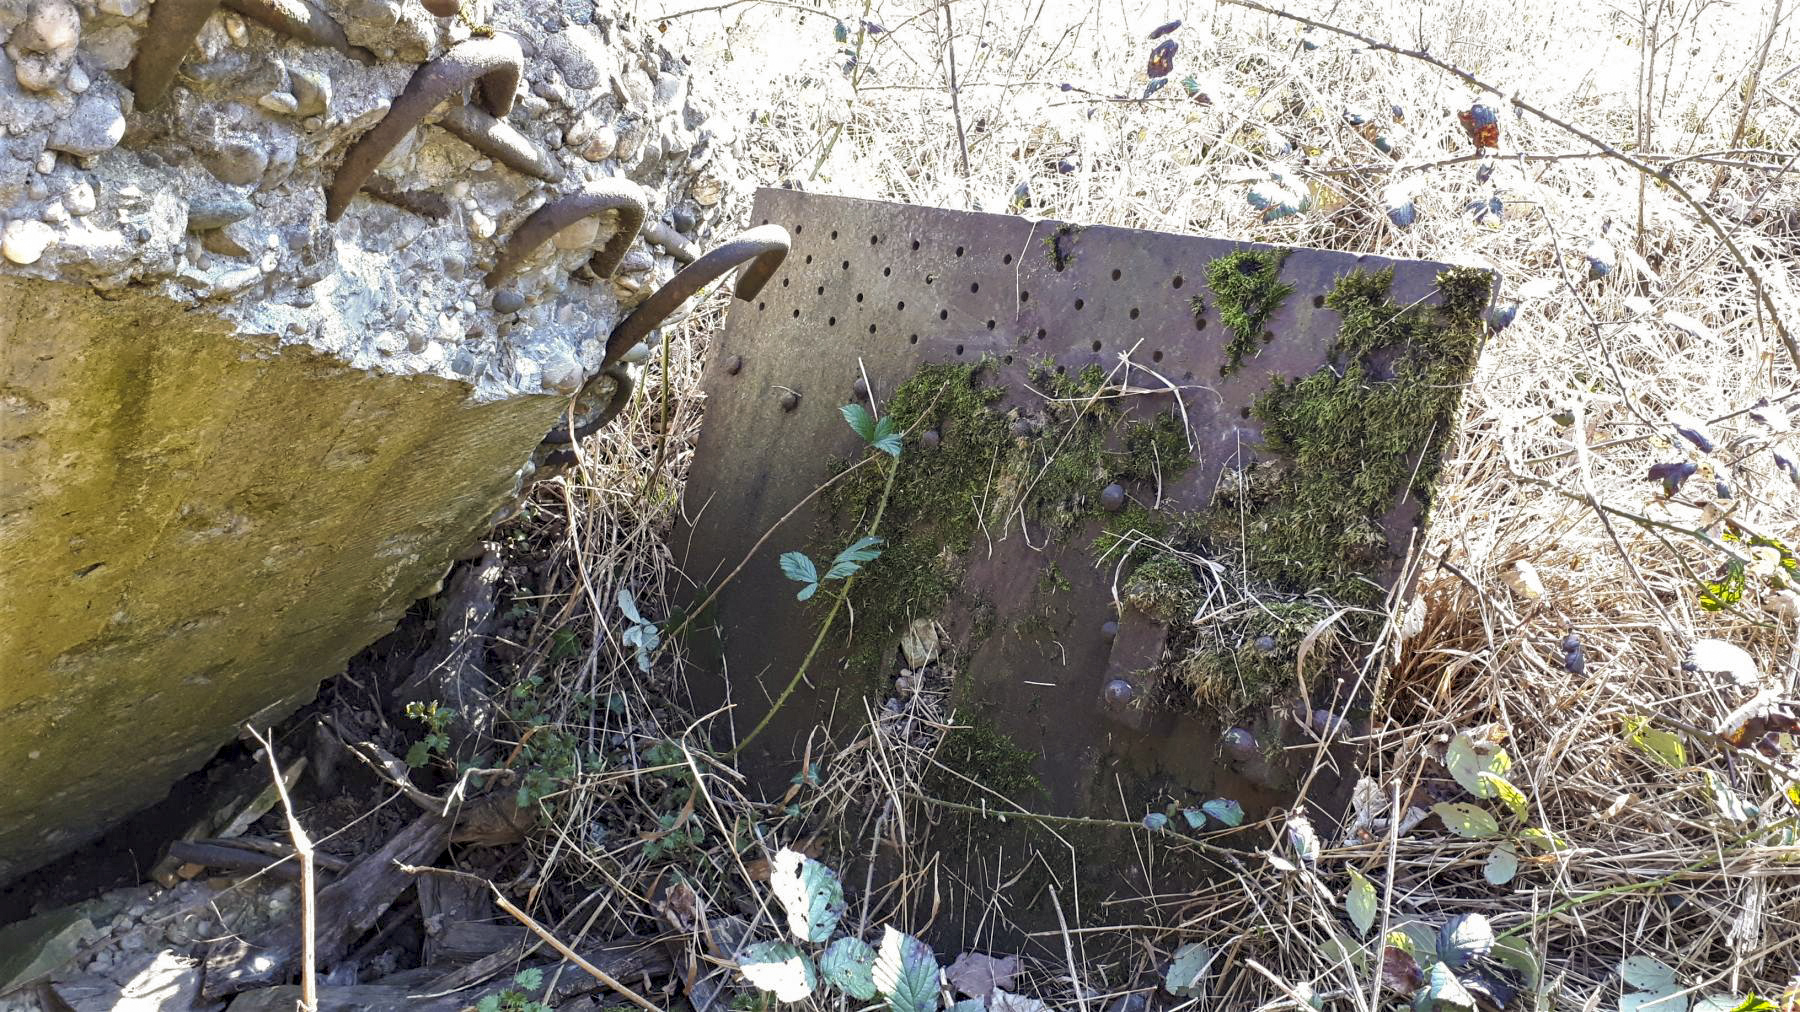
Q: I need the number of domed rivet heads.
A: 11